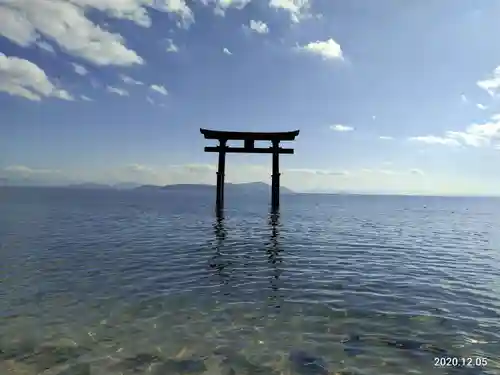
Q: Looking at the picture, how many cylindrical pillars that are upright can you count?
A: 2